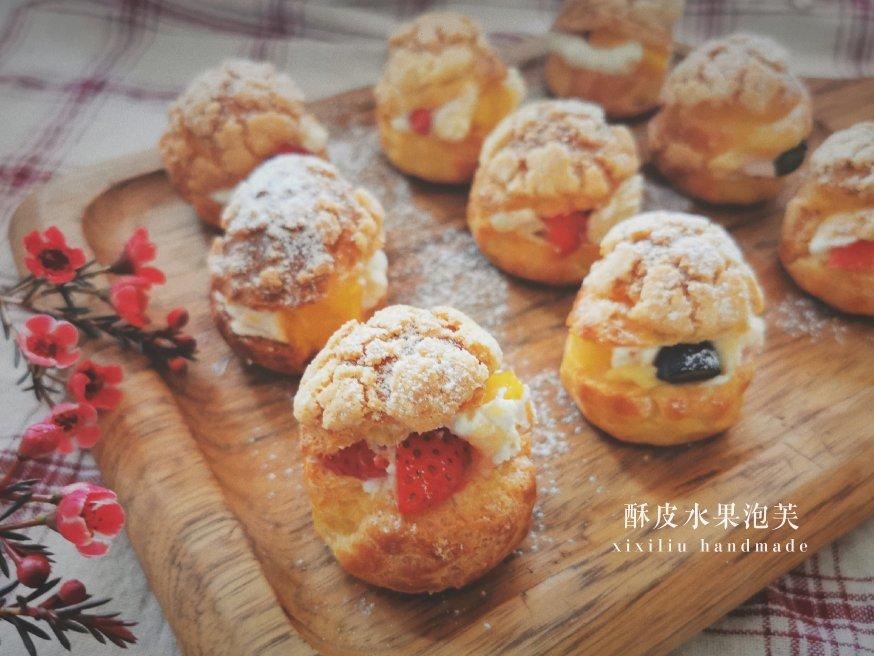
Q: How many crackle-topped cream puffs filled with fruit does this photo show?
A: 9